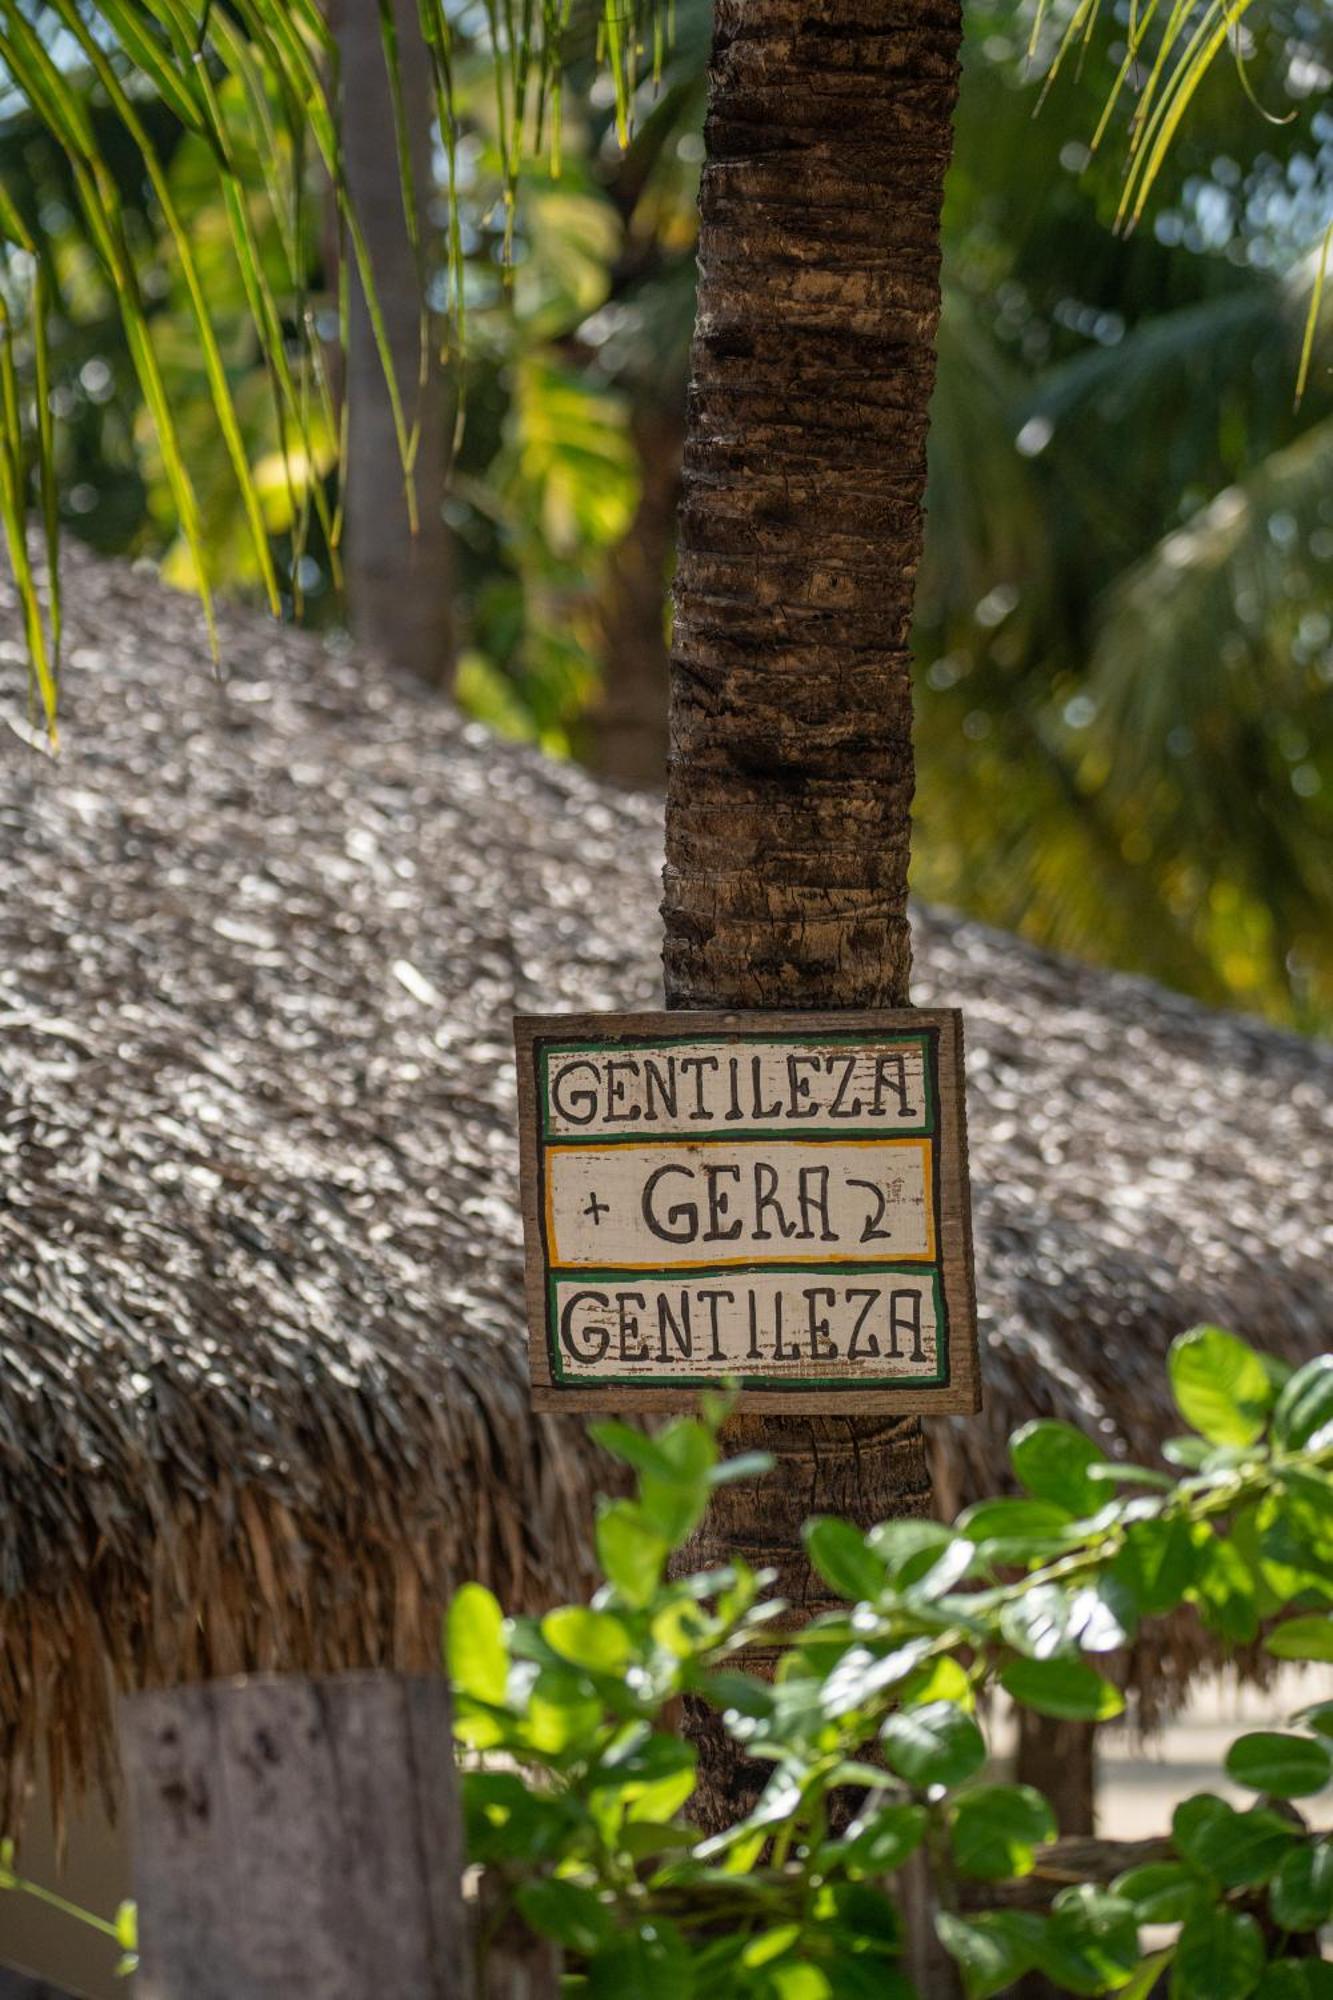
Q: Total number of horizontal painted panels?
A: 3